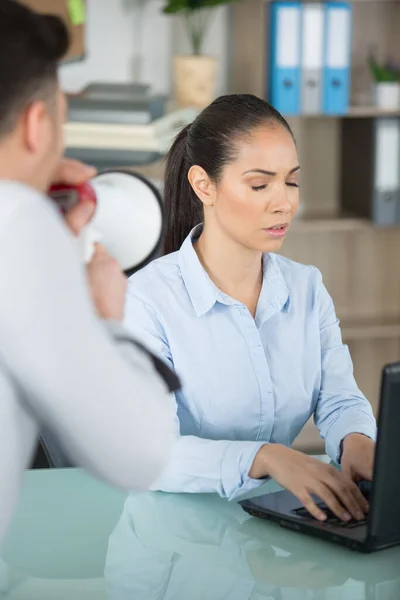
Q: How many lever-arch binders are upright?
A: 4